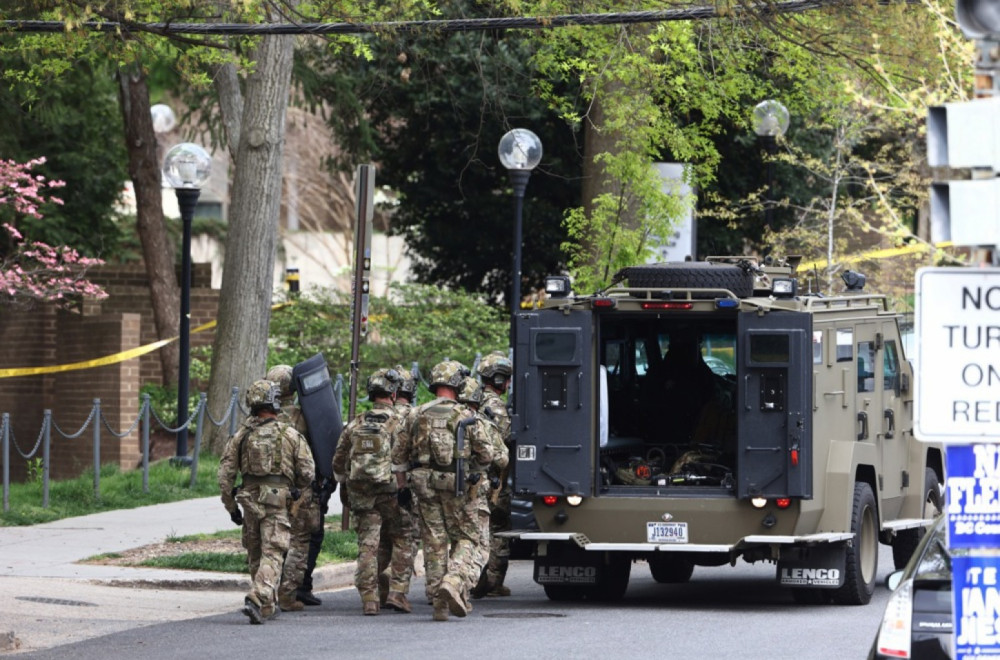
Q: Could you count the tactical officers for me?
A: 7